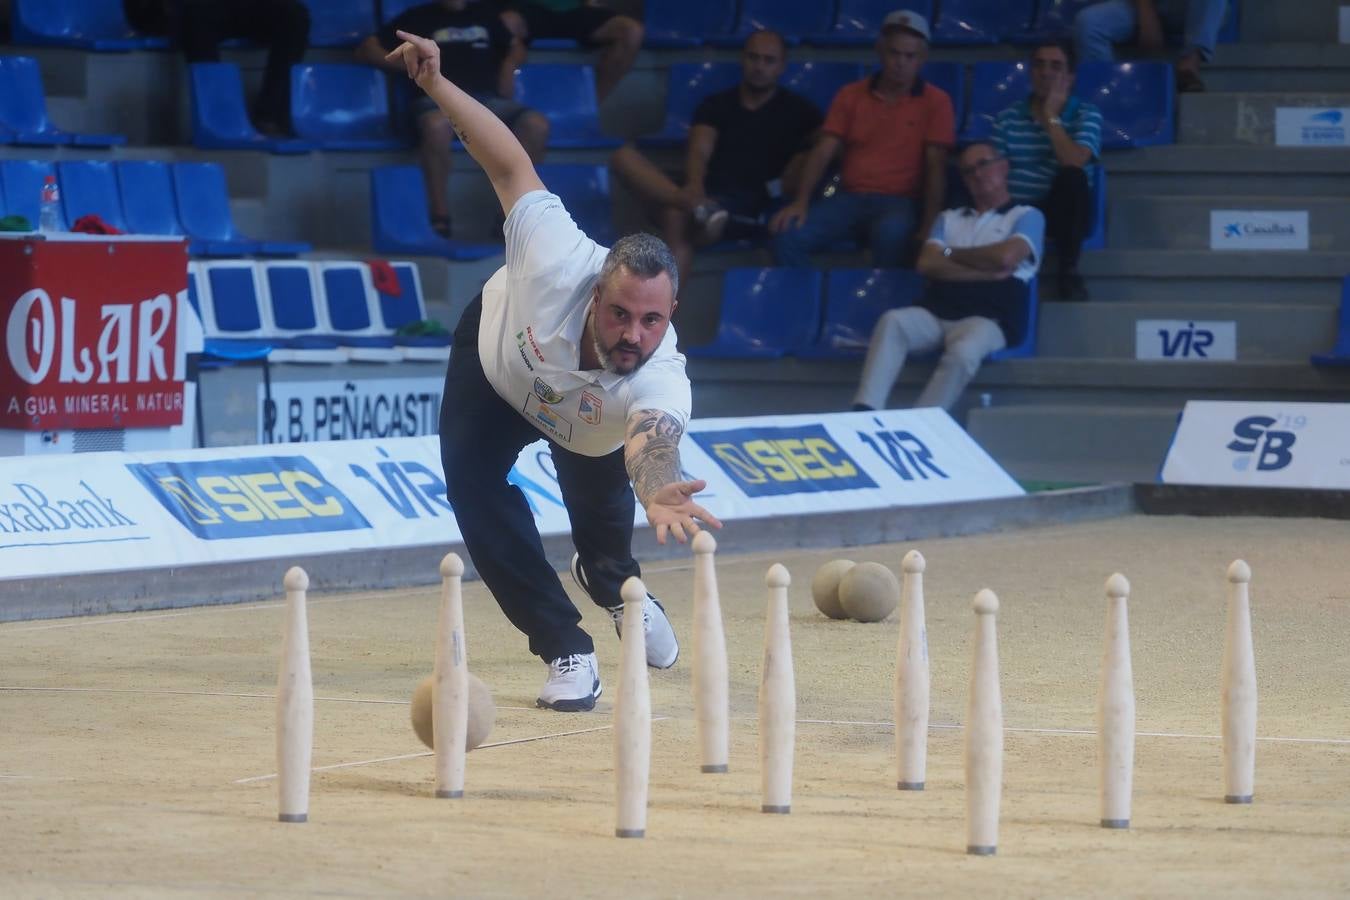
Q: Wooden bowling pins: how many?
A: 9